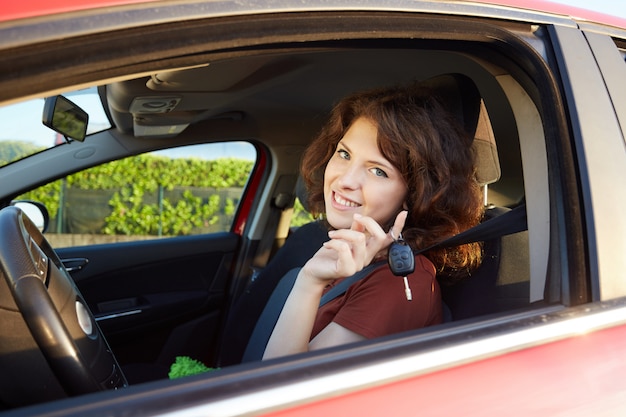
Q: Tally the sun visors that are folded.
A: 2